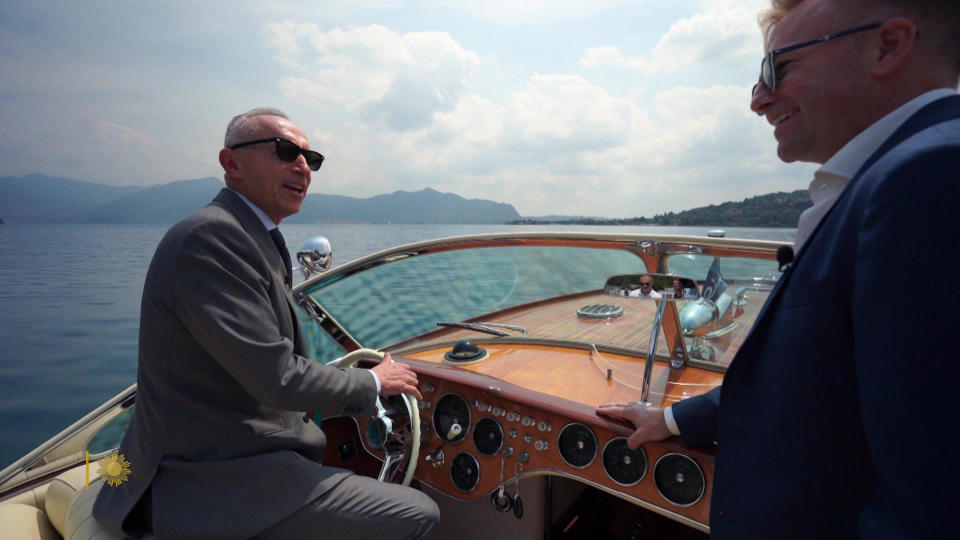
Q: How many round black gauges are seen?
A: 6